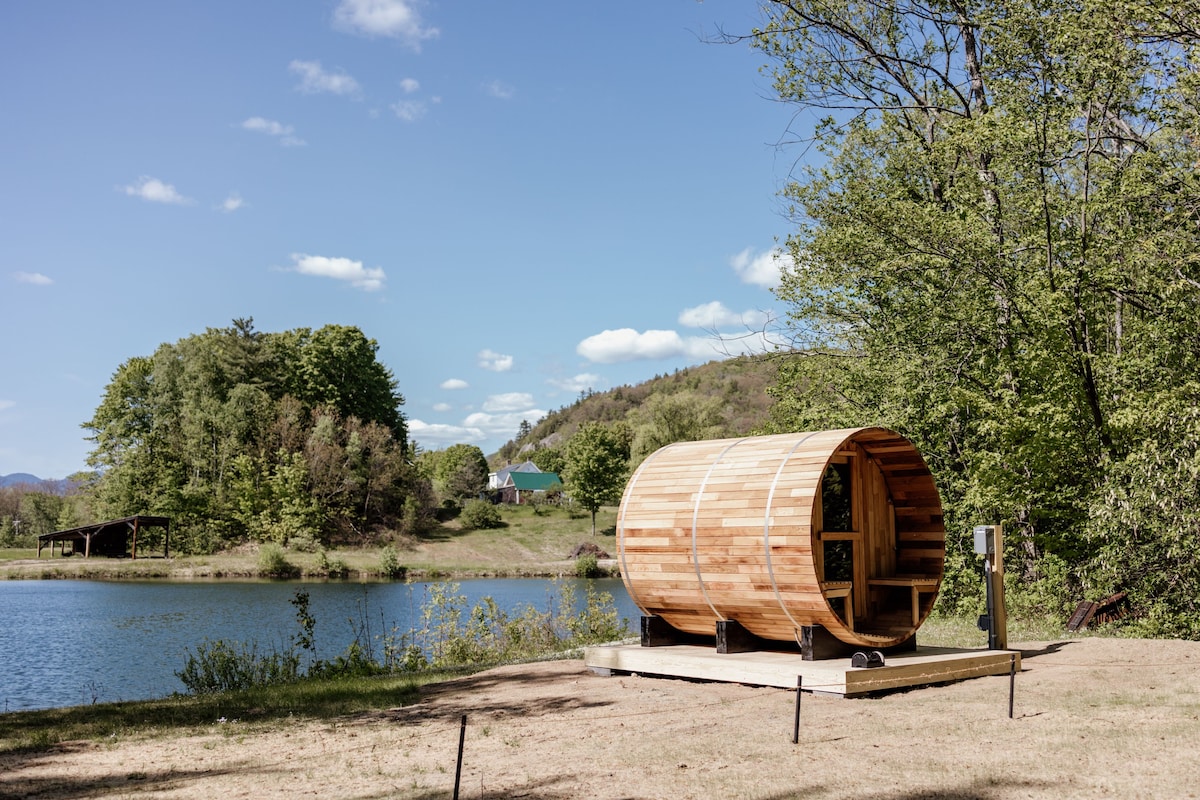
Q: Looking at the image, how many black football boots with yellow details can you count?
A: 0